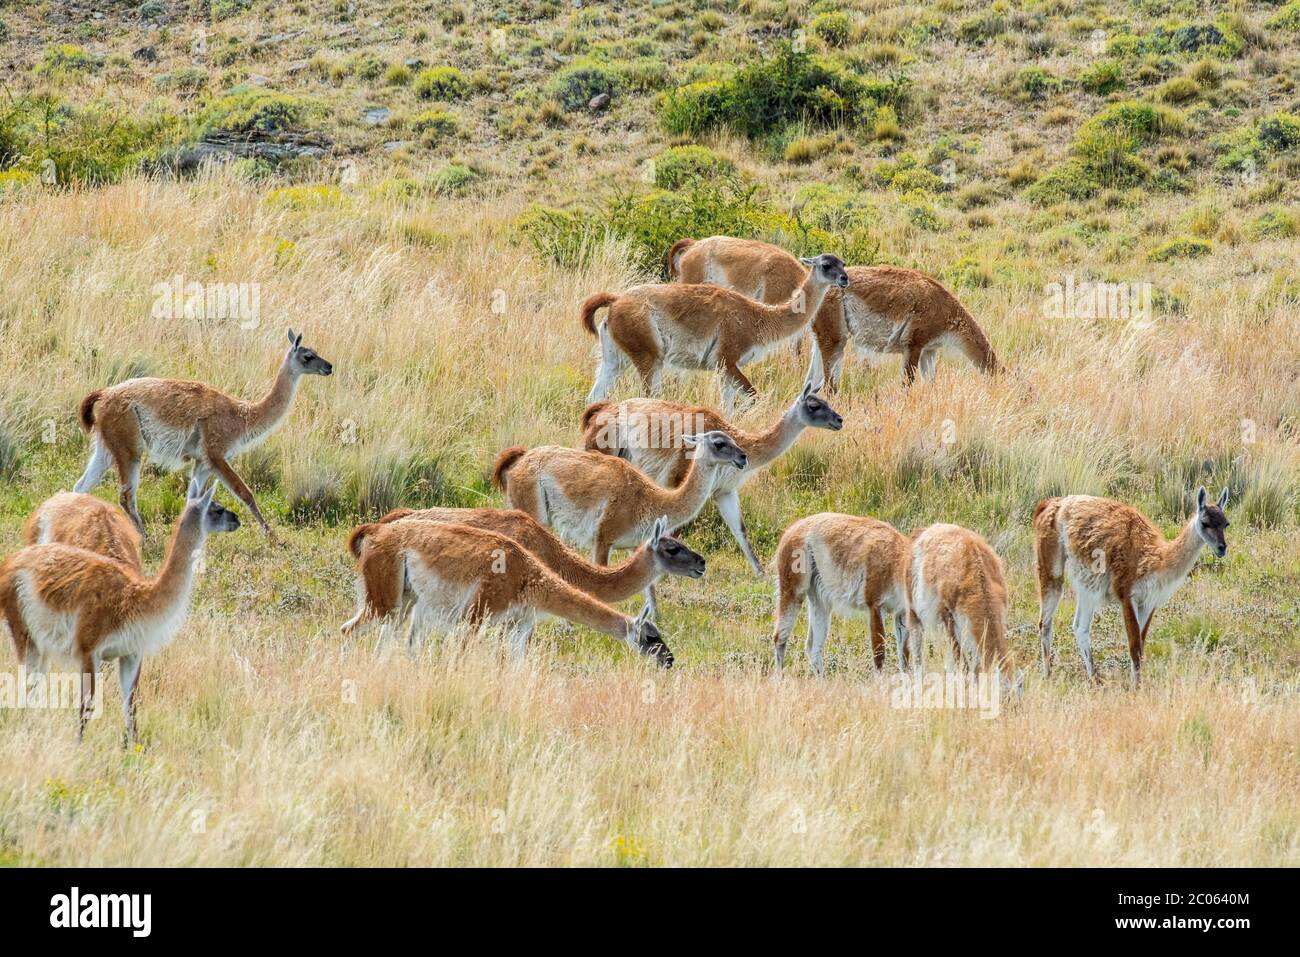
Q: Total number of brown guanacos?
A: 13